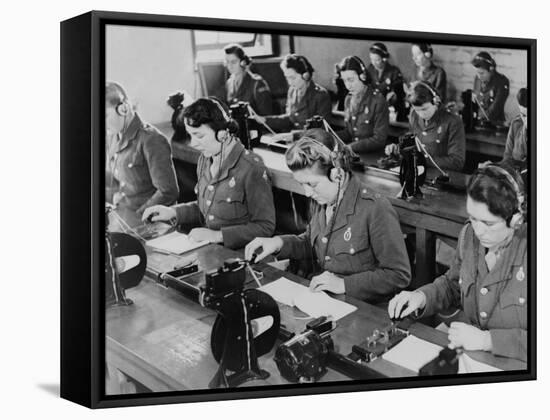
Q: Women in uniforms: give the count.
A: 12